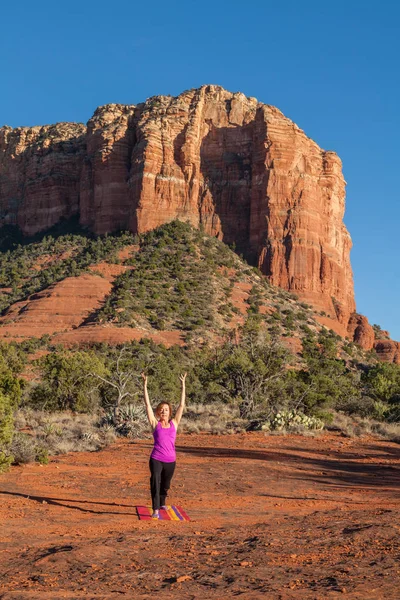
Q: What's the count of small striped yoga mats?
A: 1